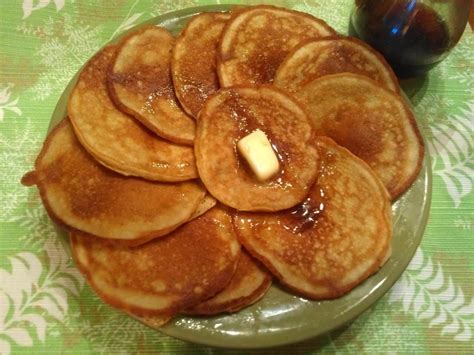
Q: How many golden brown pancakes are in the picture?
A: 11